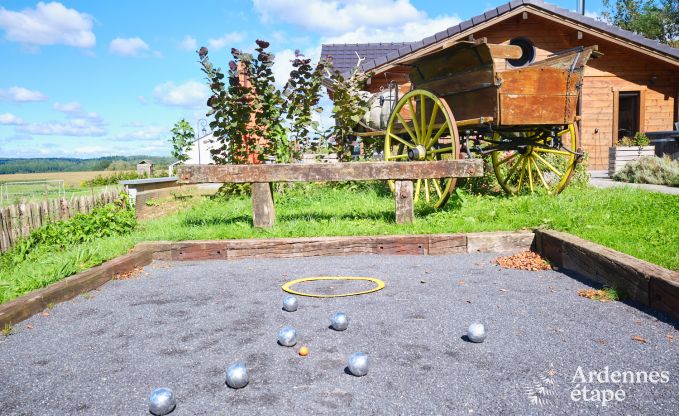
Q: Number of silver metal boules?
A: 7